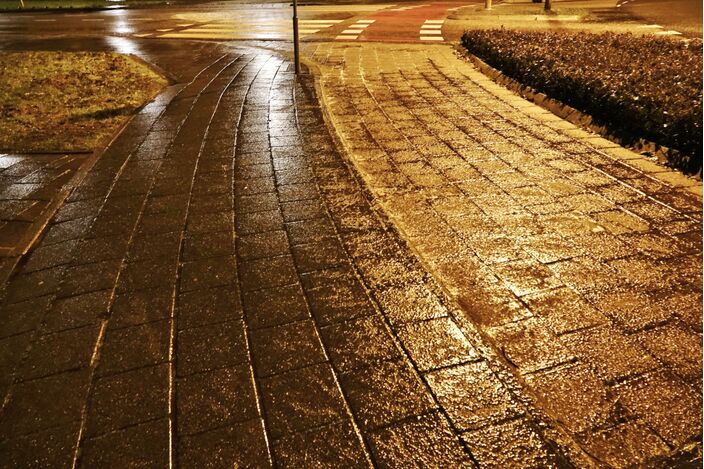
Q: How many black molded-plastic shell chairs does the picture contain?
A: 0